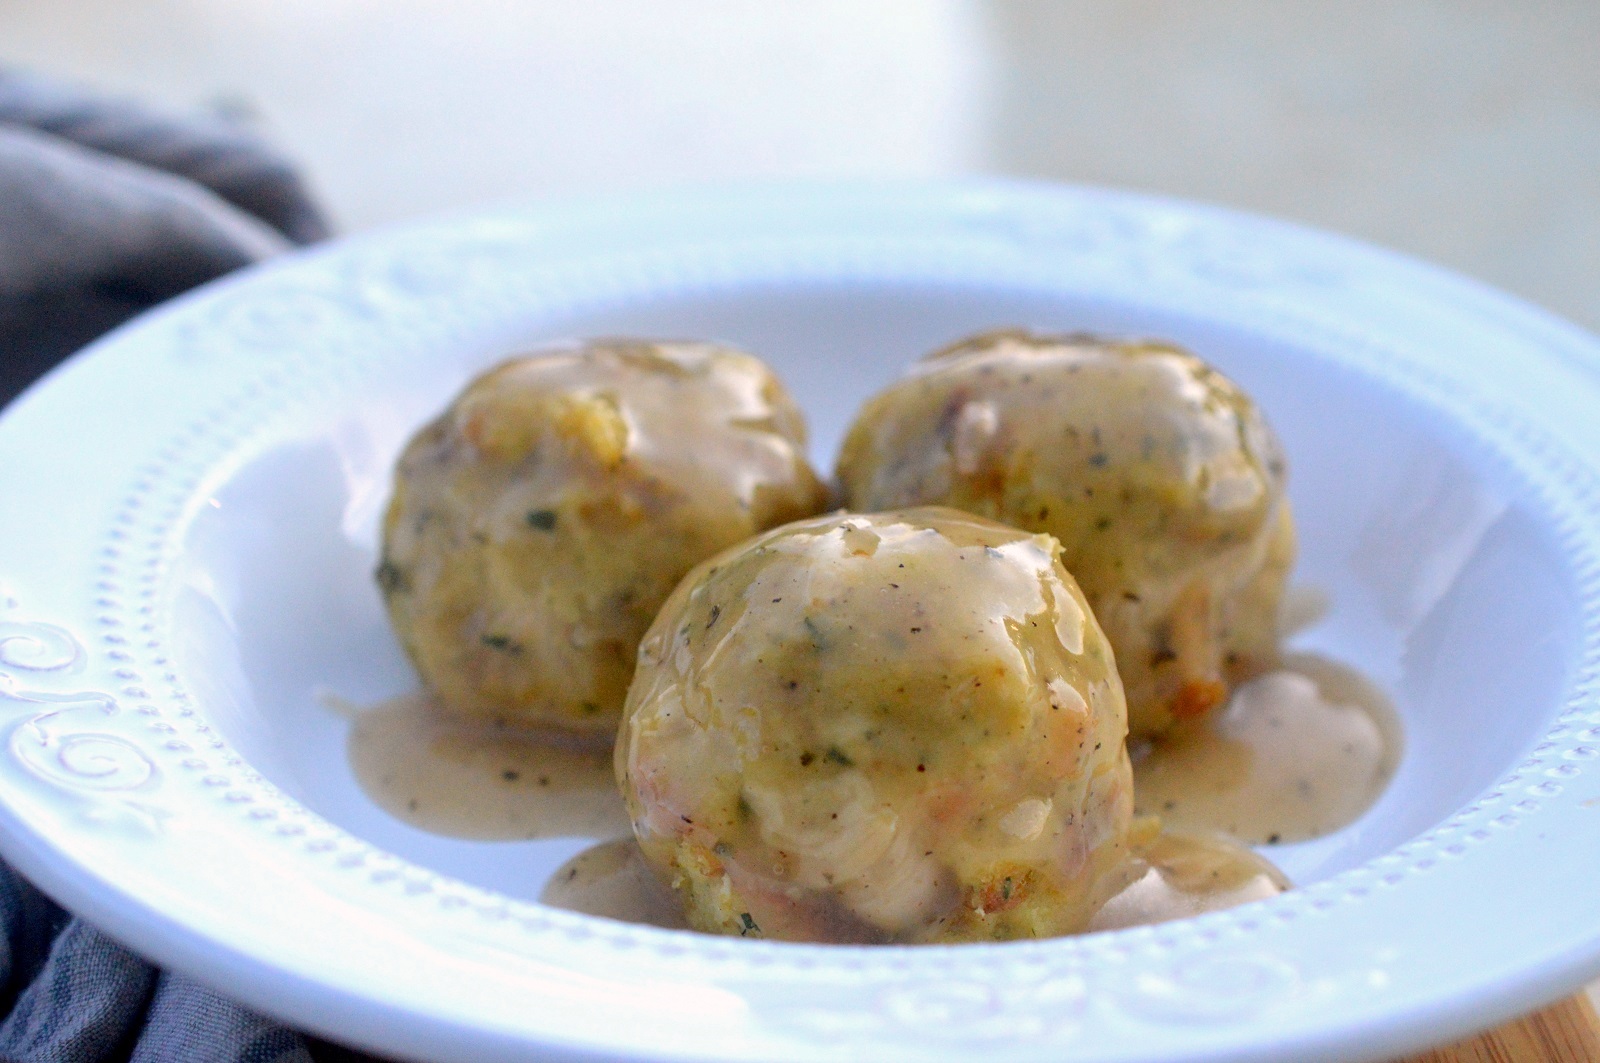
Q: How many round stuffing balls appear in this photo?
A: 3